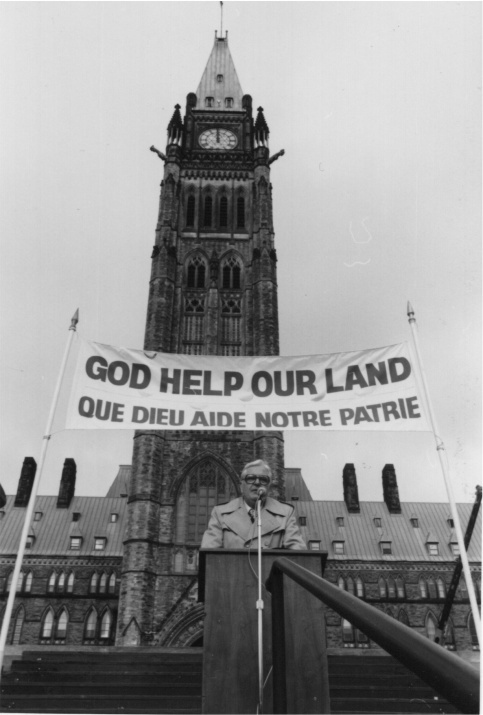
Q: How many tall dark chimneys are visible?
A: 4